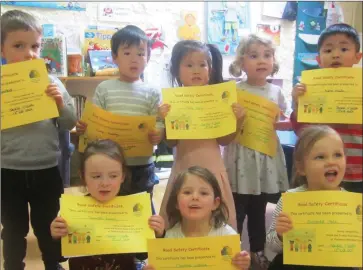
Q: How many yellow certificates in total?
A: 8